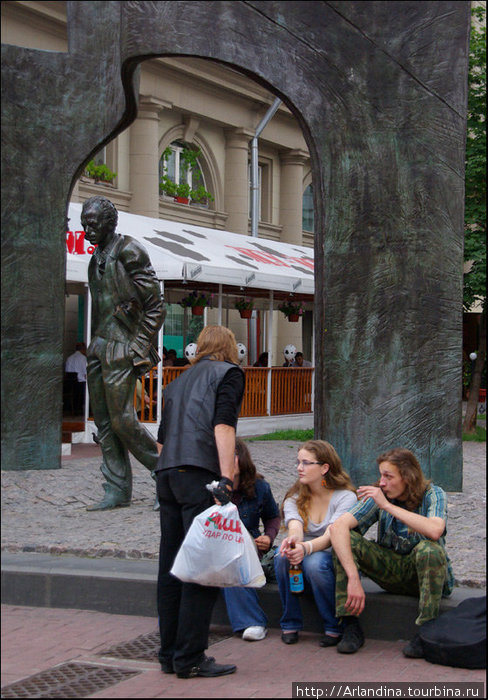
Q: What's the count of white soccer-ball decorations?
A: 3